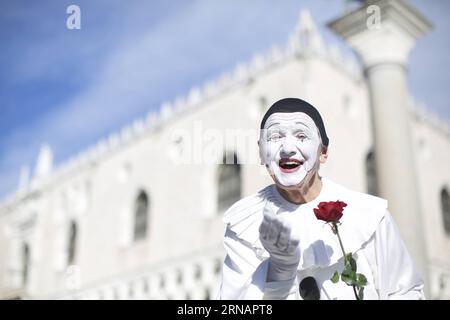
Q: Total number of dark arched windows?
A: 6